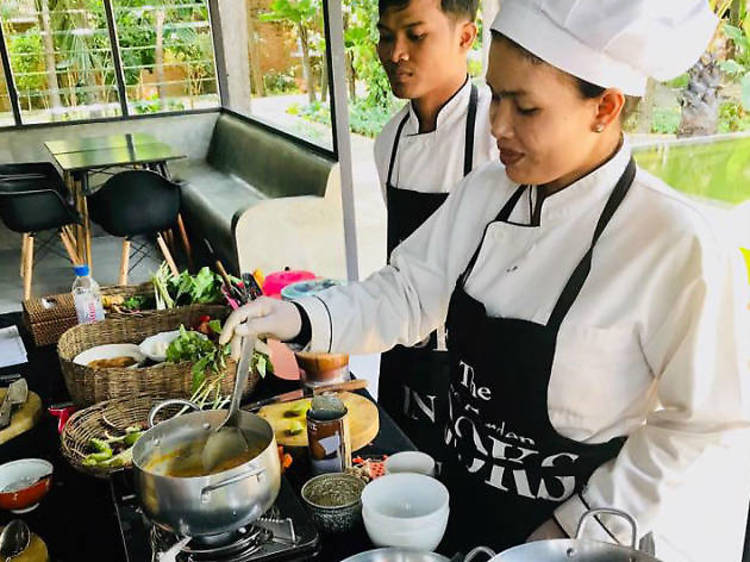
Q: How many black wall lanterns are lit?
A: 0